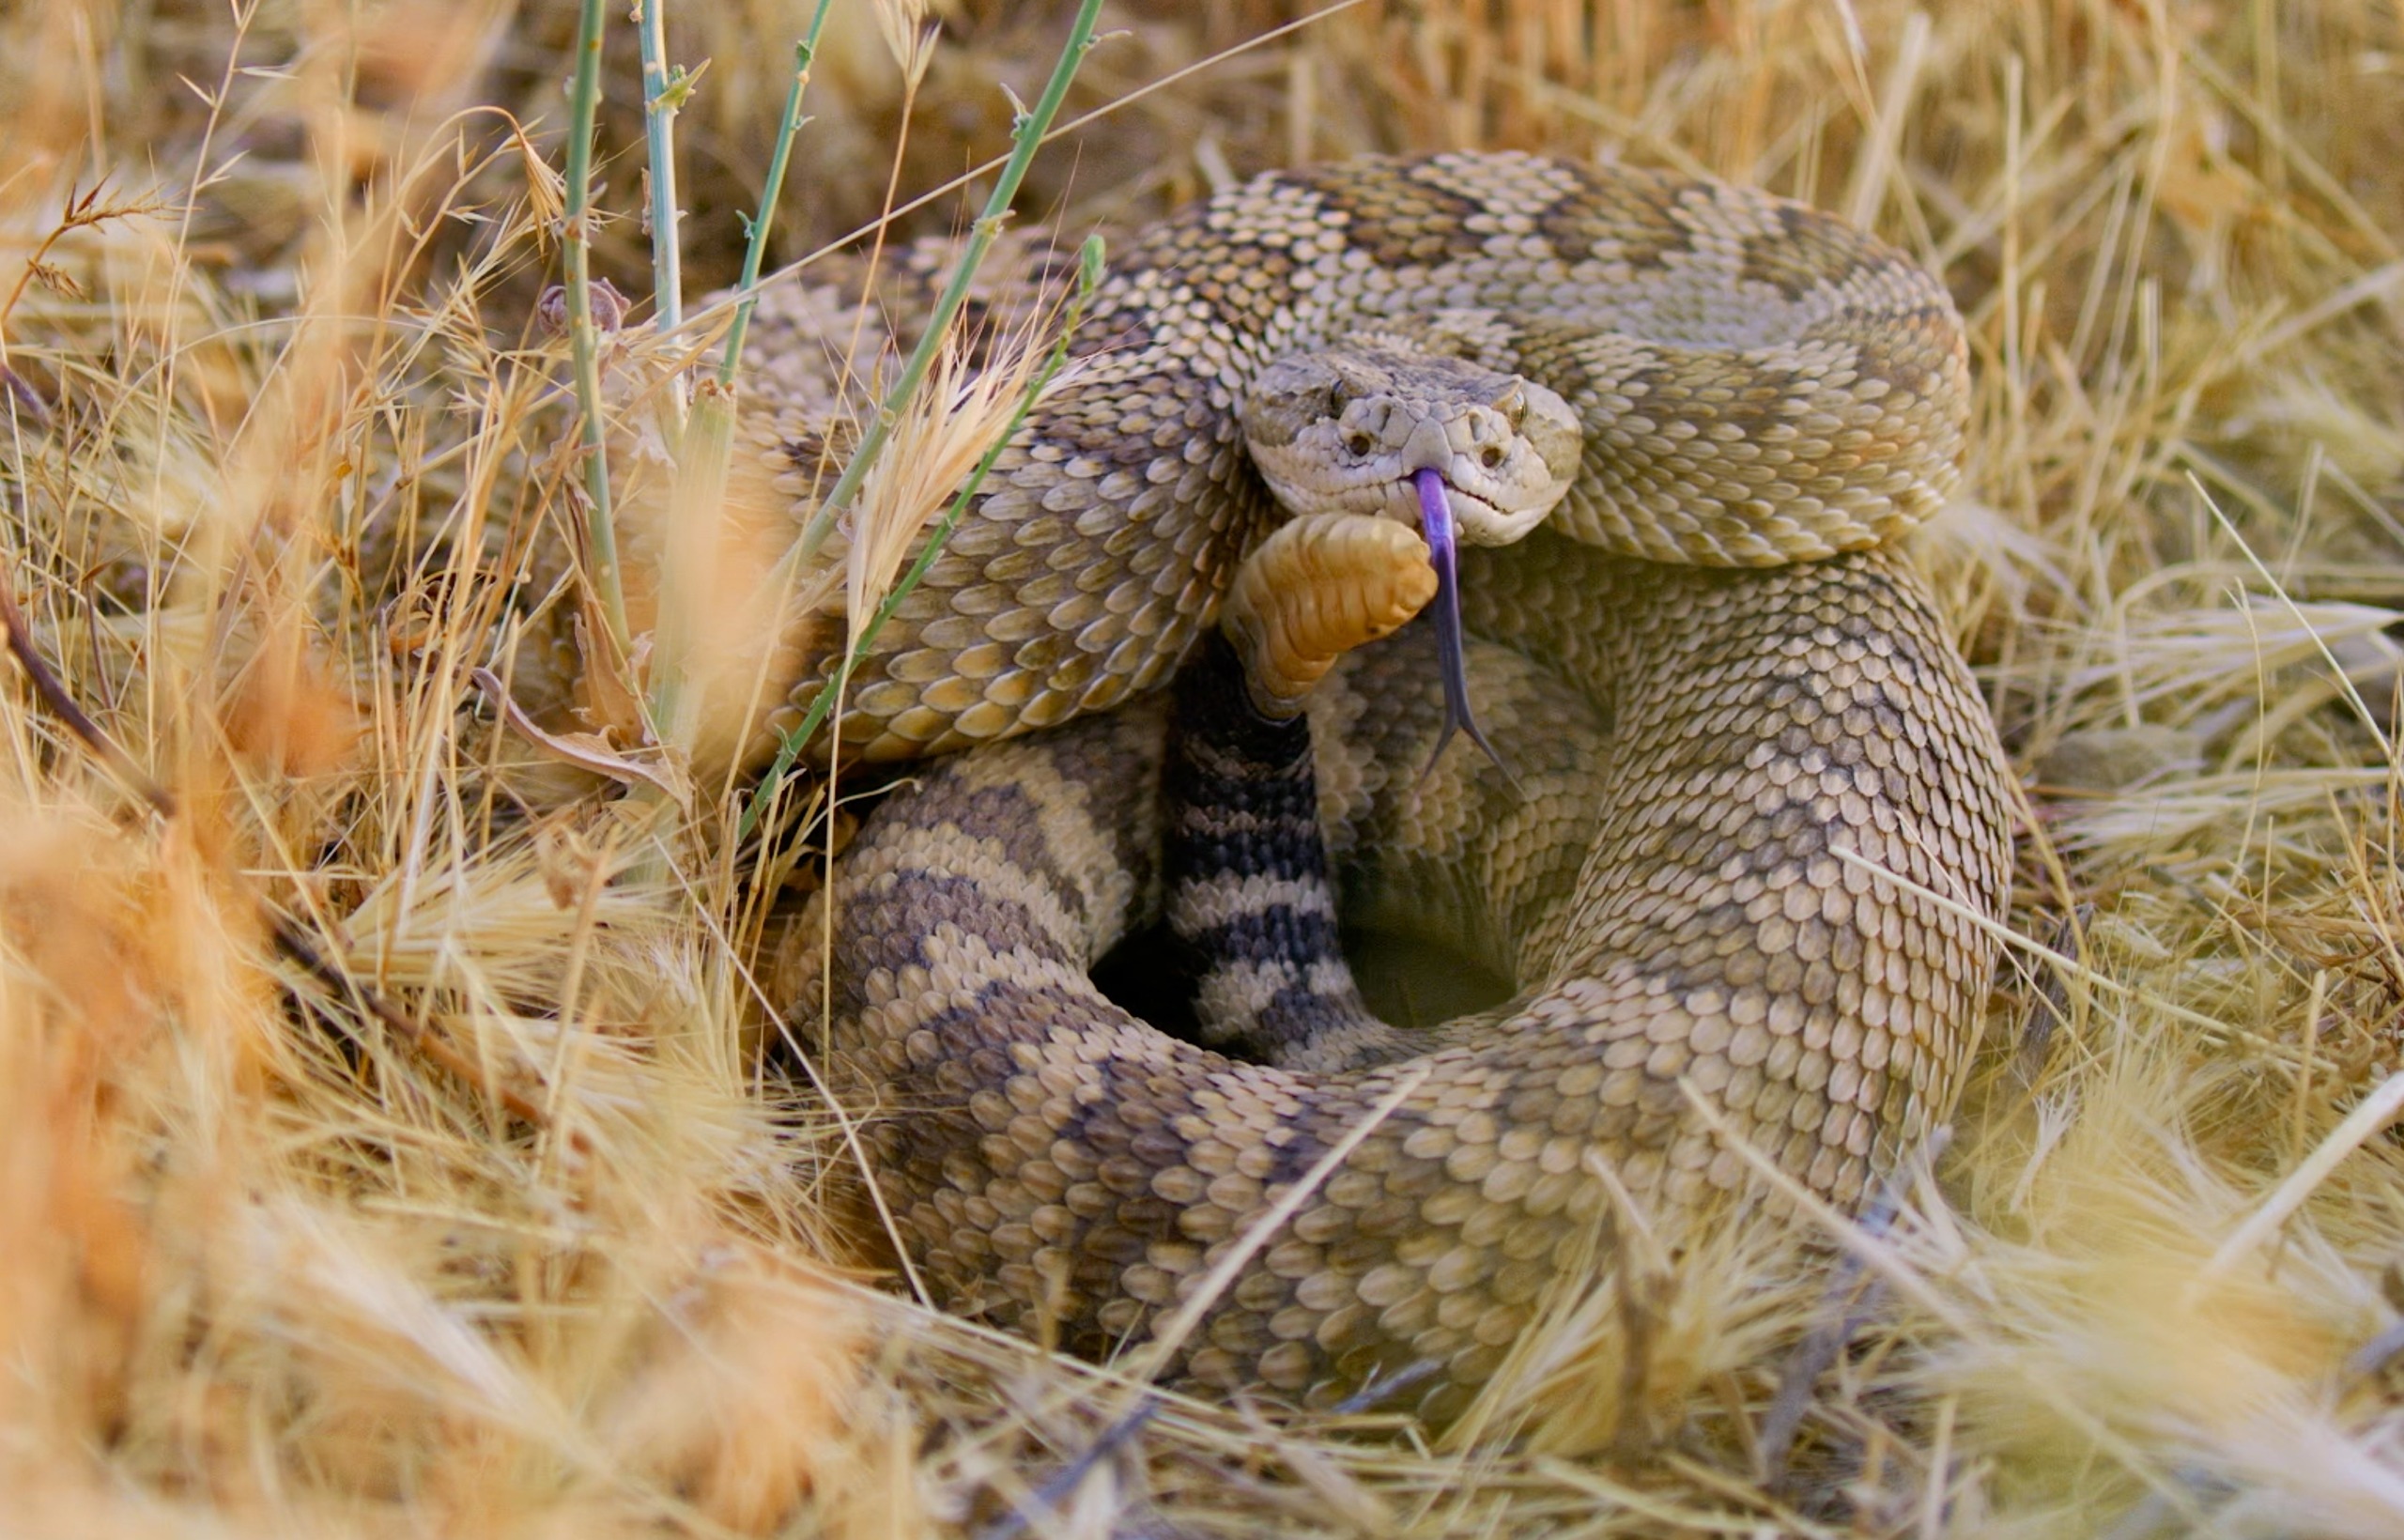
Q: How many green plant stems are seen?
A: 5